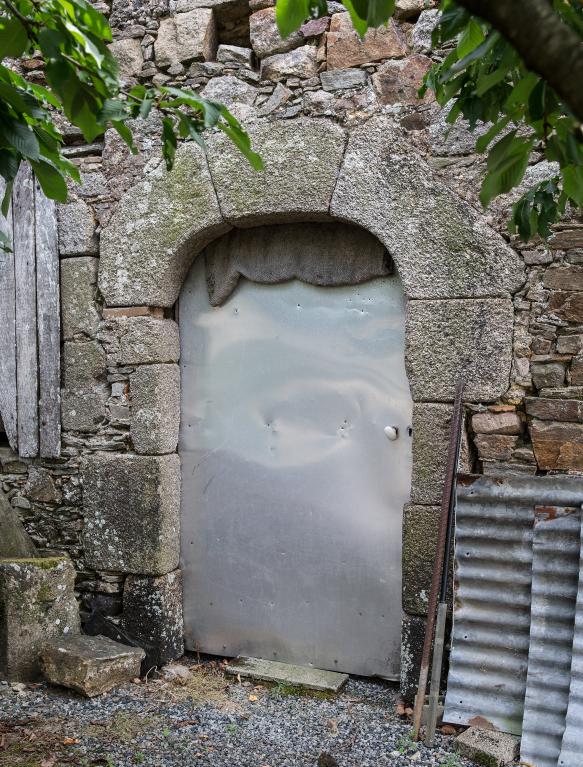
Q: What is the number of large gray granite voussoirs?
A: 3